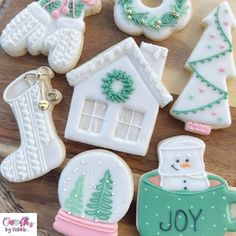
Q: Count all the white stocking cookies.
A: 1